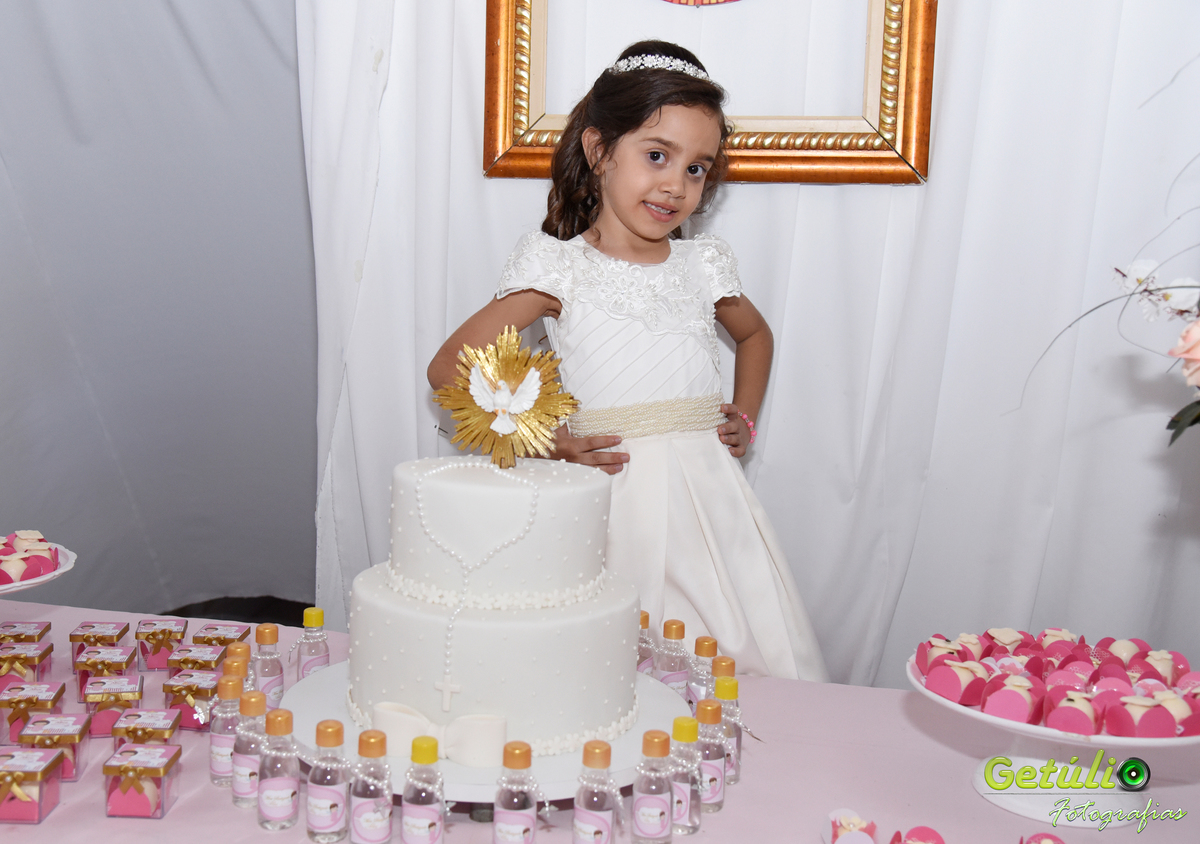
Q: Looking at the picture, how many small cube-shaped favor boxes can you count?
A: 14